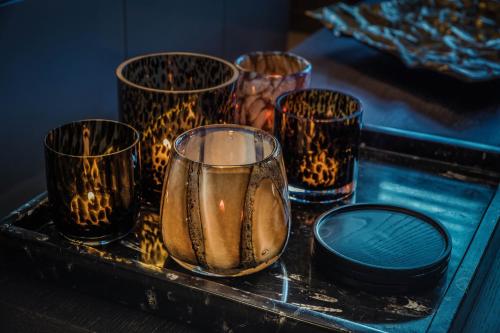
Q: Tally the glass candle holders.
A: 5